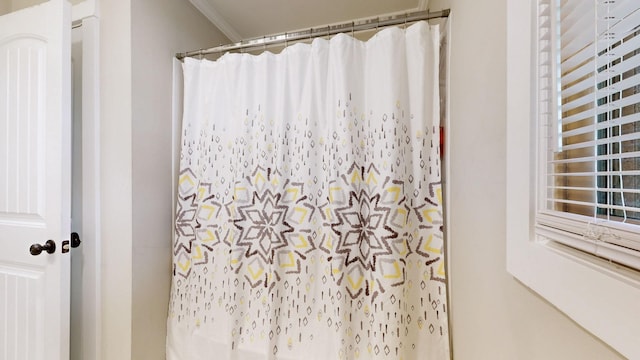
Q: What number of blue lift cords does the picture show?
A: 0